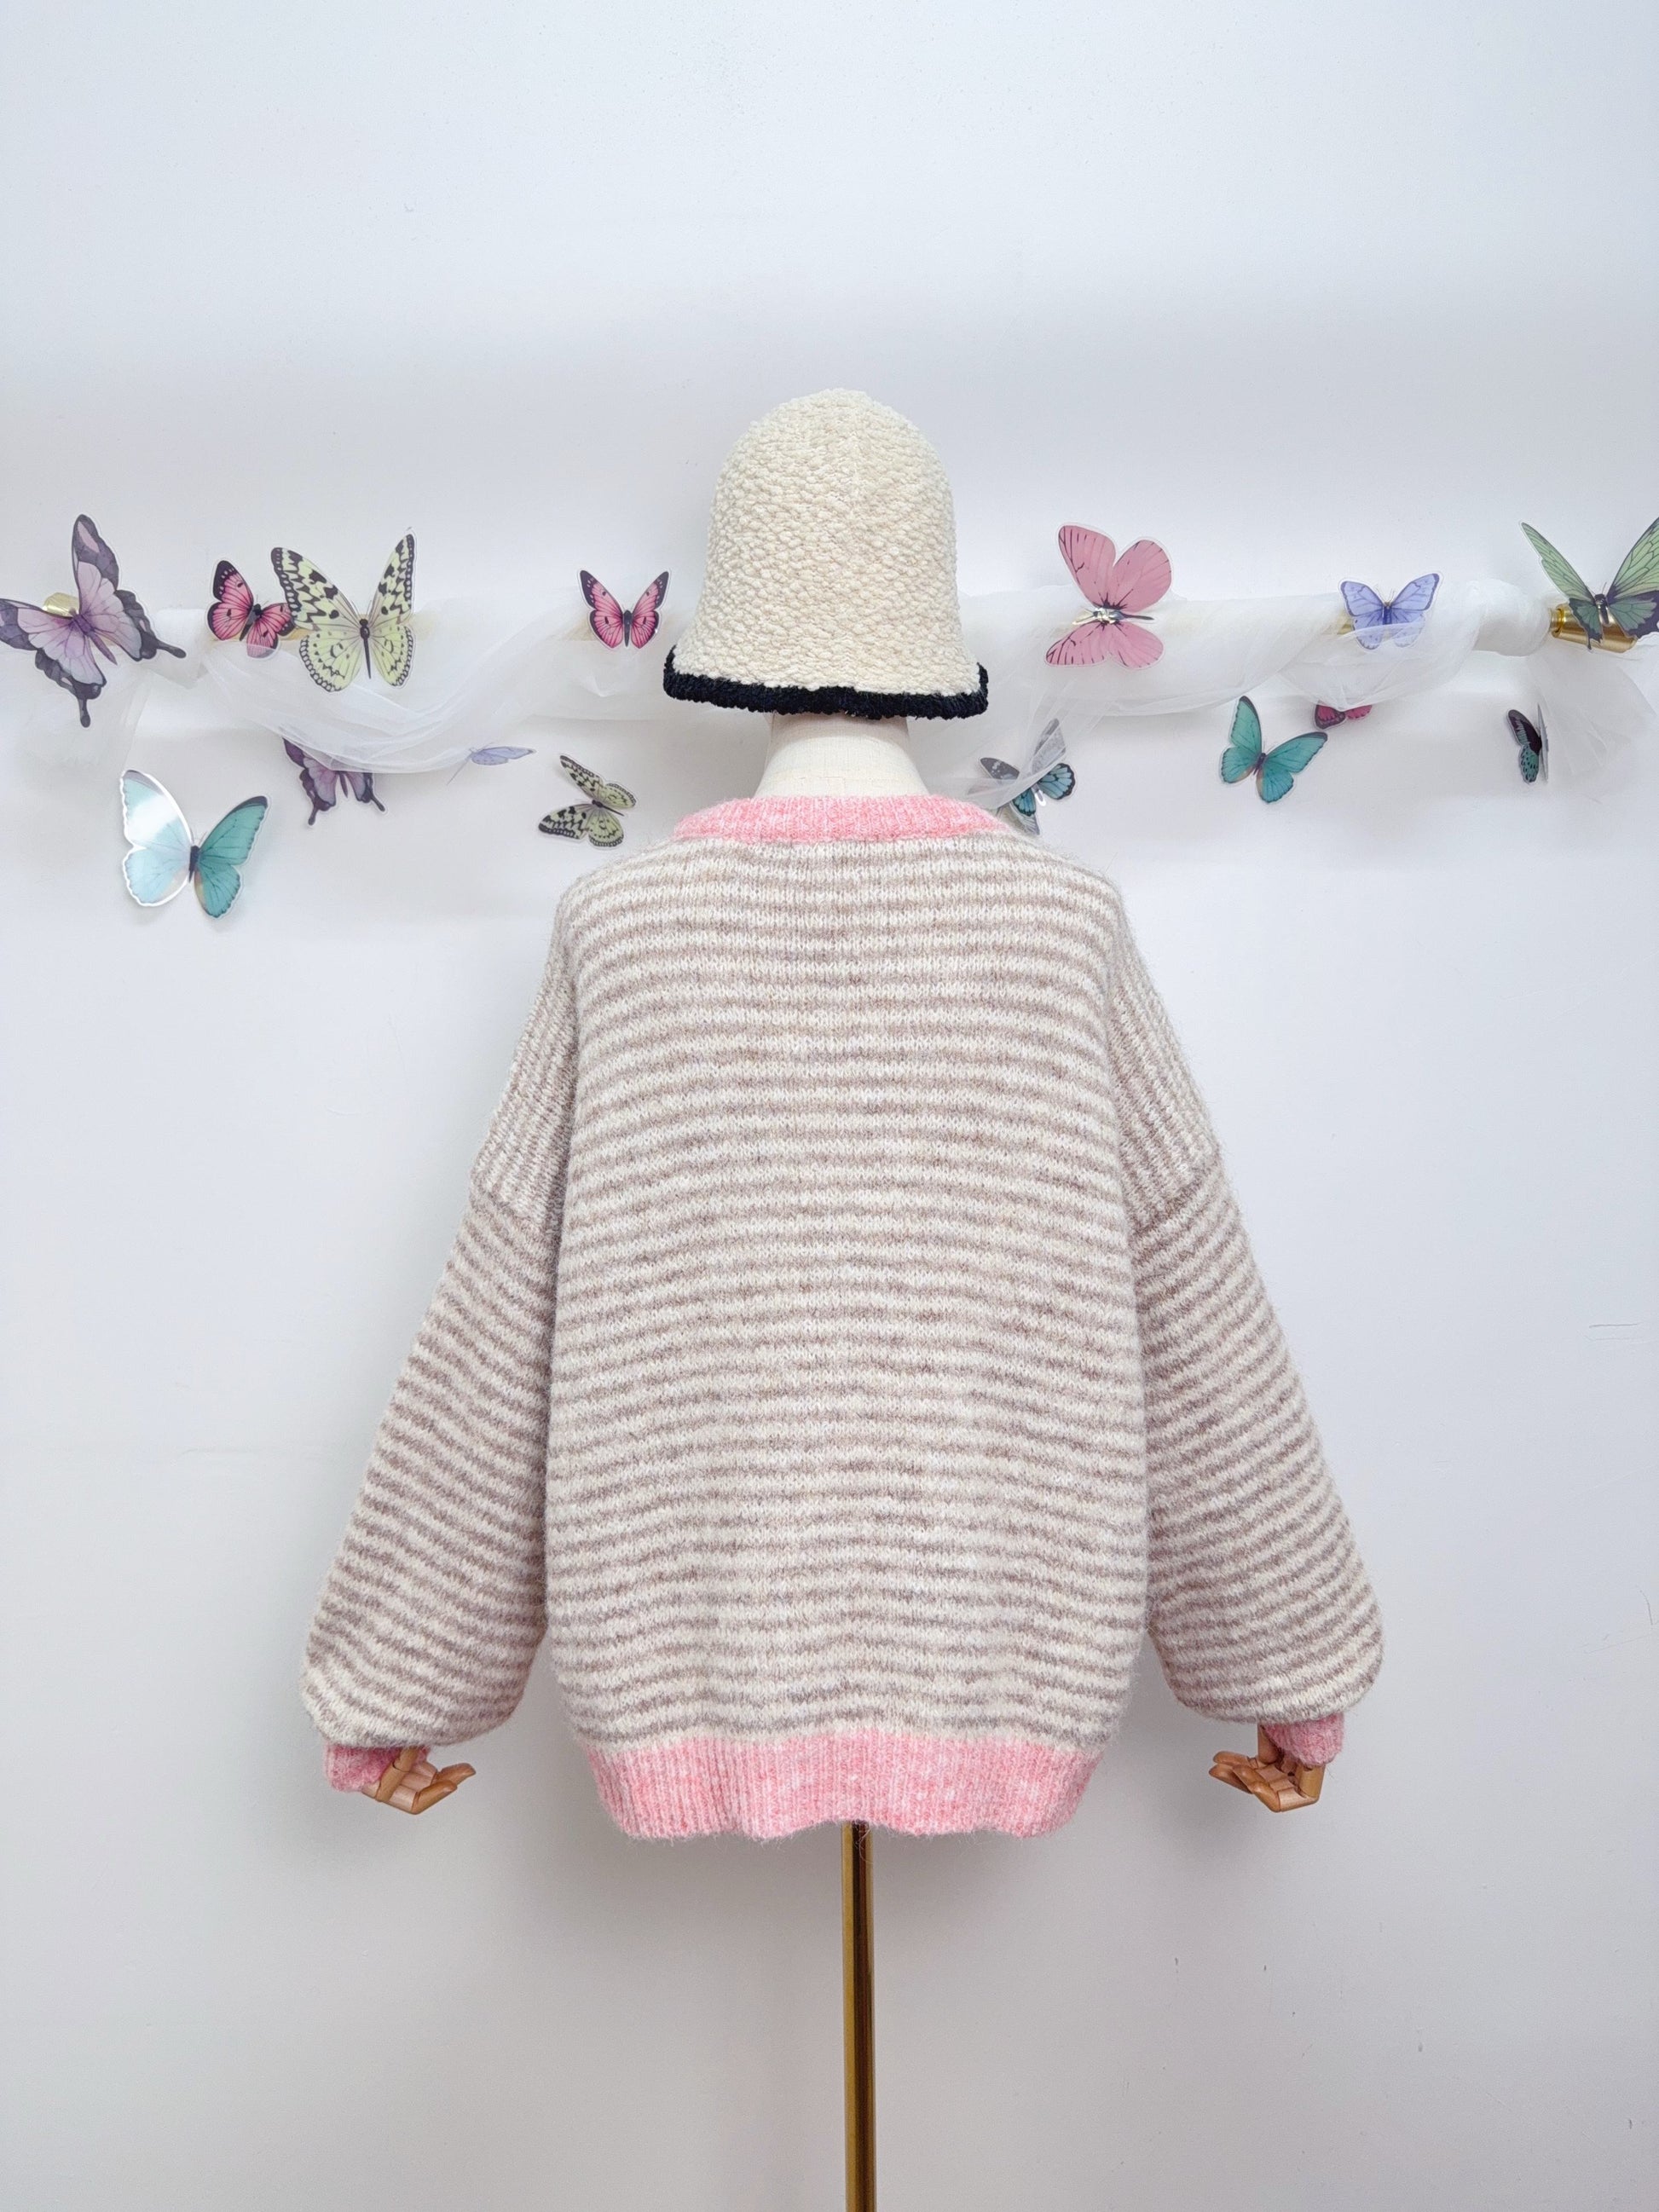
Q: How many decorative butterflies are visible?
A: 15